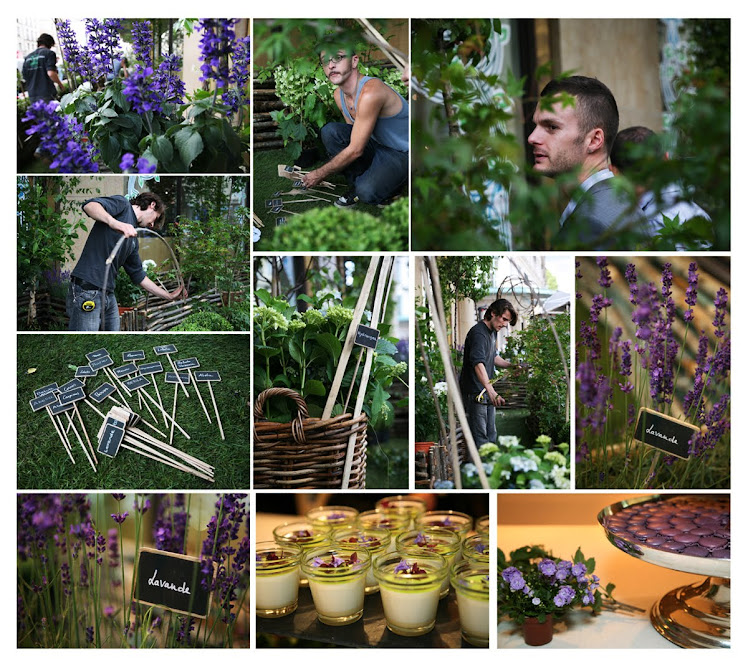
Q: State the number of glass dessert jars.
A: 13